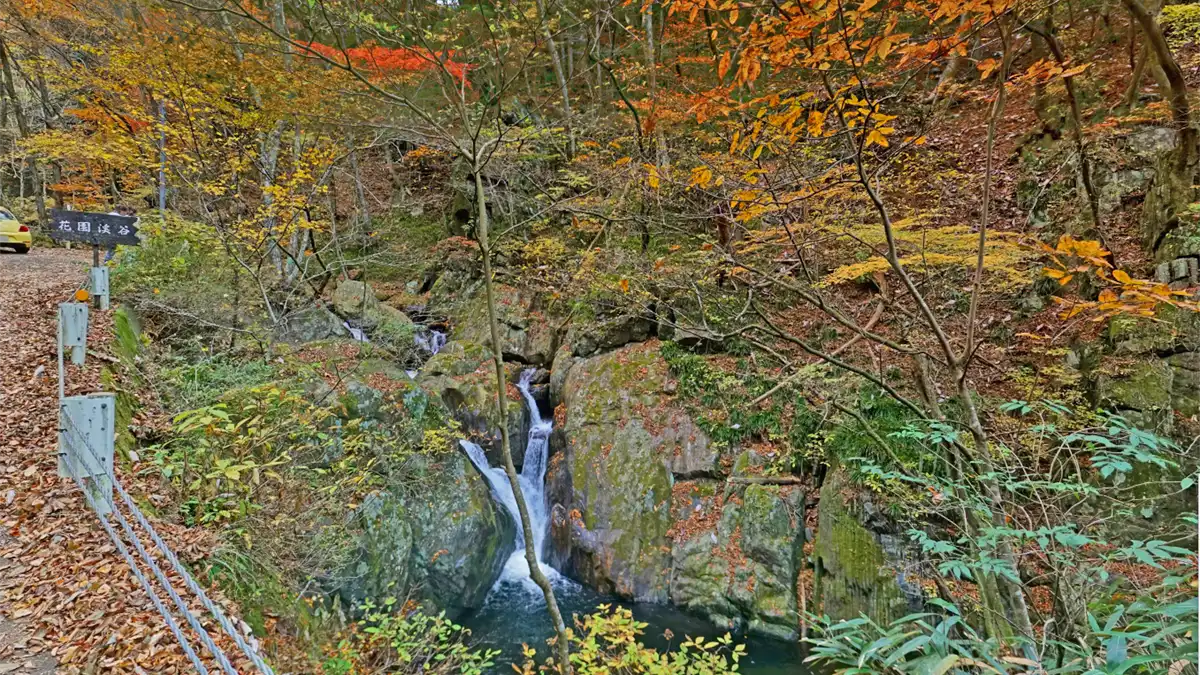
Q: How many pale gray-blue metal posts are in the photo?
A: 3